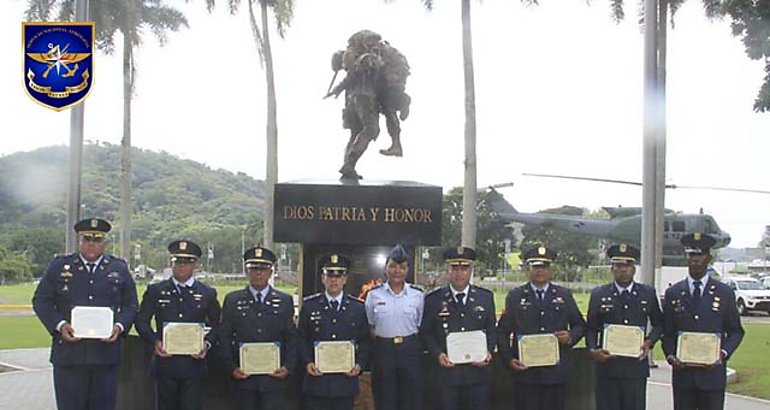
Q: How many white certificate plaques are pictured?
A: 2